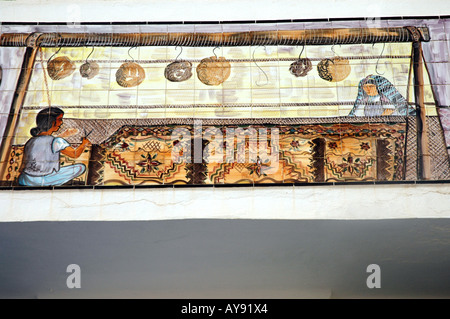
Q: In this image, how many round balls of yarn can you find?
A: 7